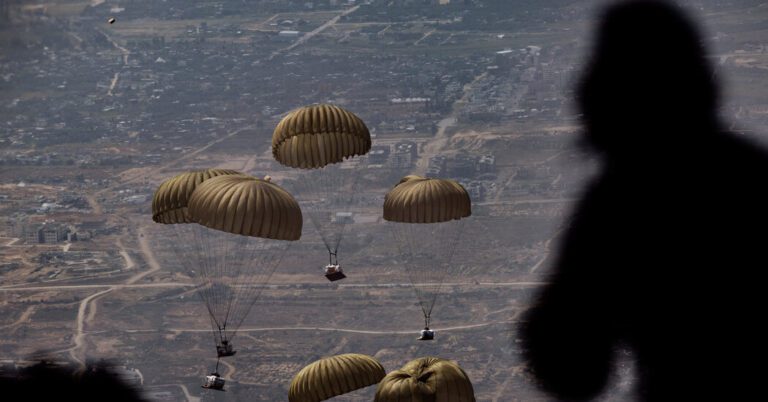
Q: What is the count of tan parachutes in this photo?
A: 6